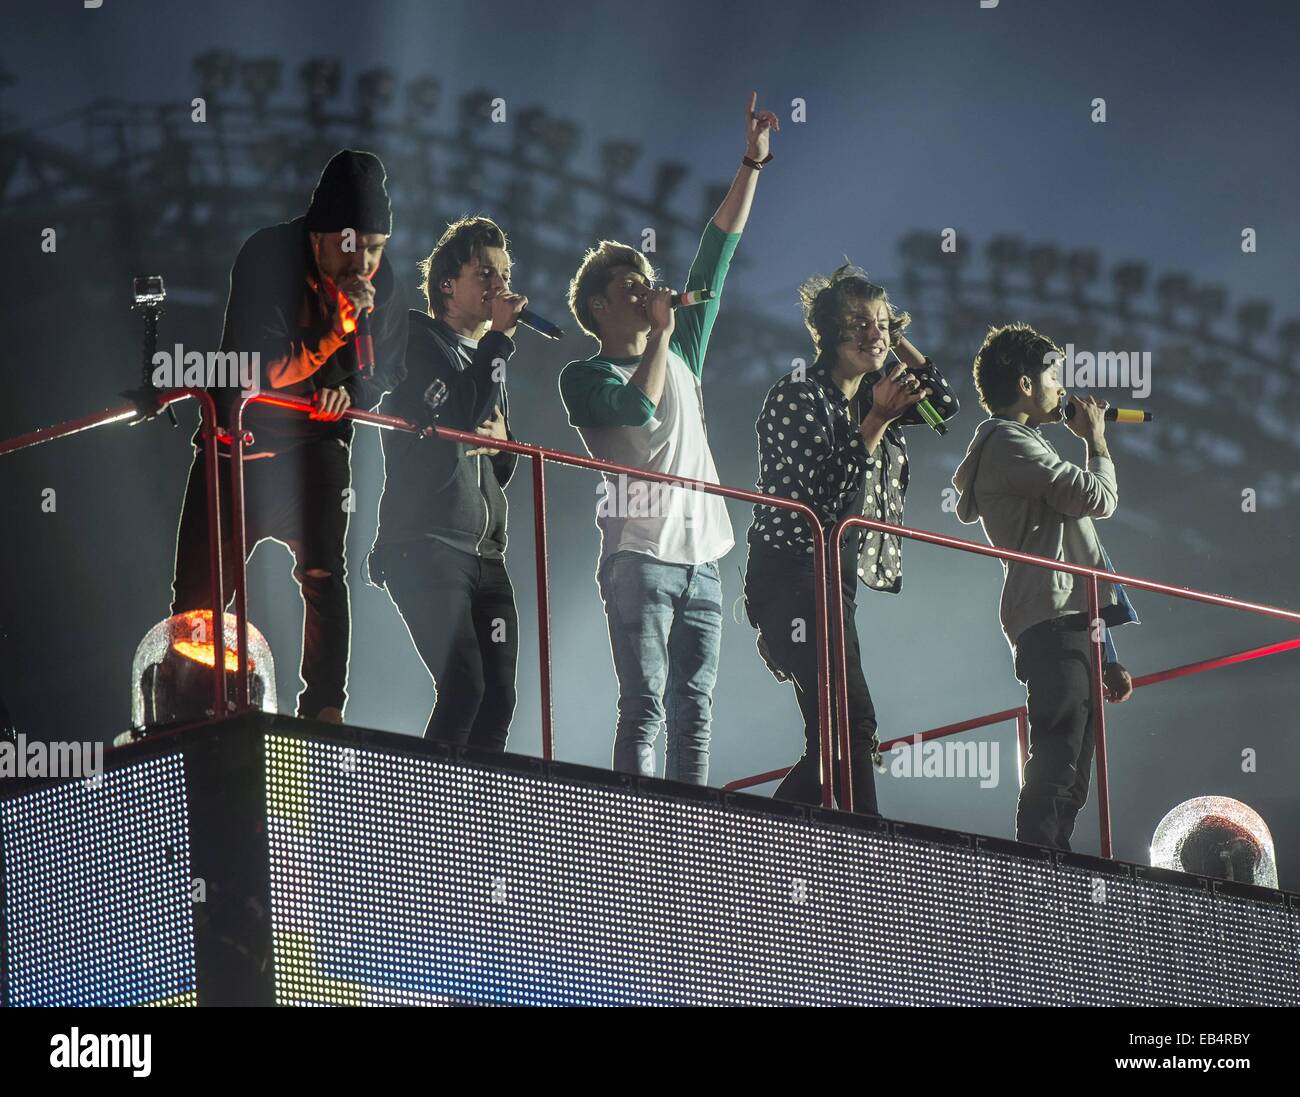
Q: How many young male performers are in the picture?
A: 5